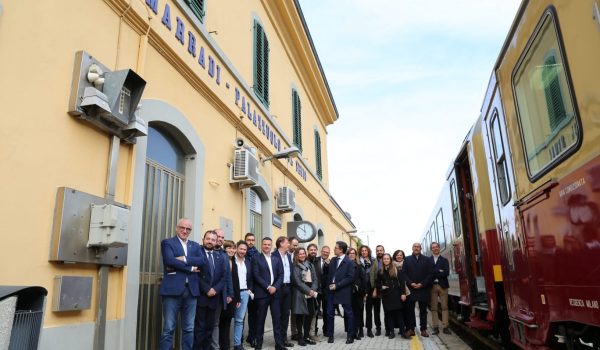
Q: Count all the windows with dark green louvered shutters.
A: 4